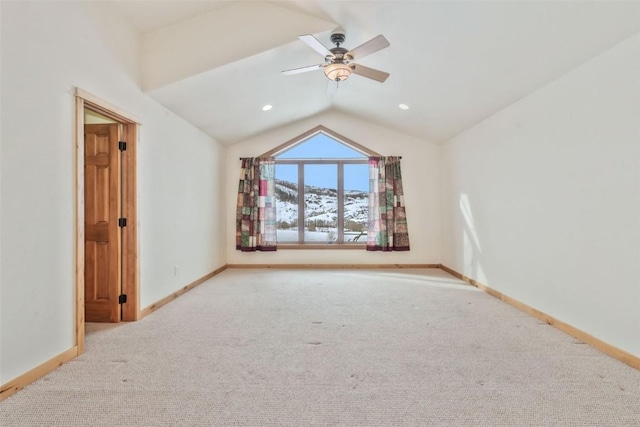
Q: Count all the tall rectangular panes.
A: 3